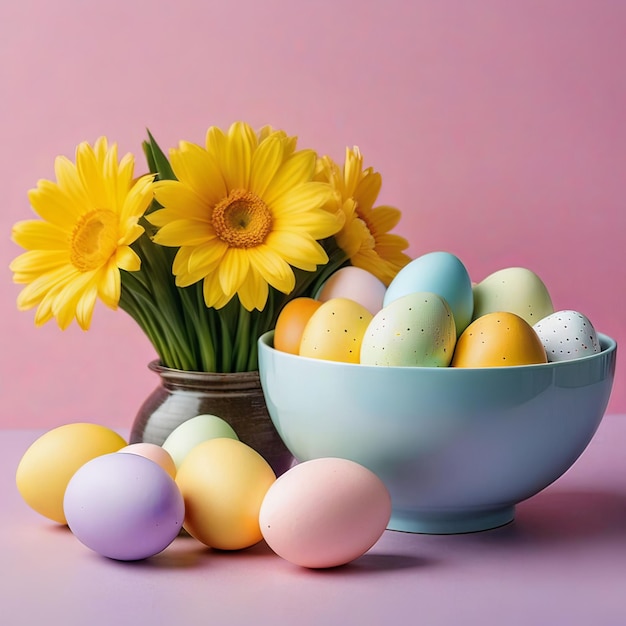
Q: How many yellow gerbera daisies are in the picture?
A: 3